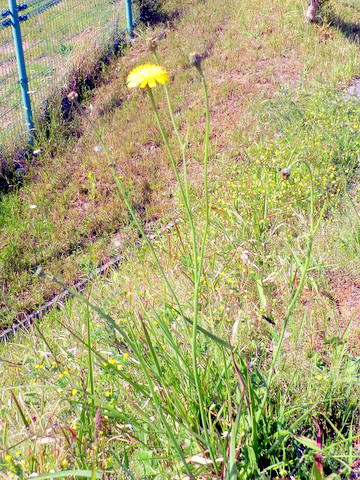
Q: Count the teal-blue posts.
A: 2